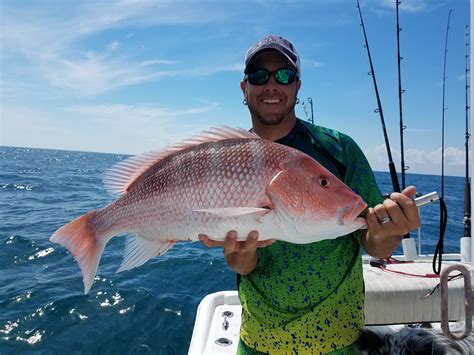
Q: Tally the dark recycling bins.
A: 0